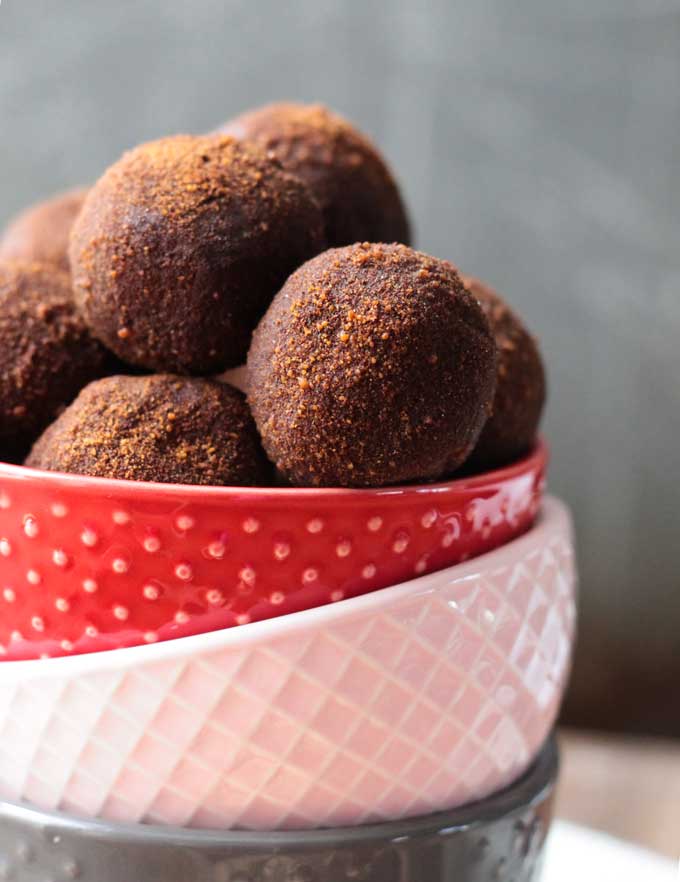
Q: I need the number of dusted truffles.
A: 7